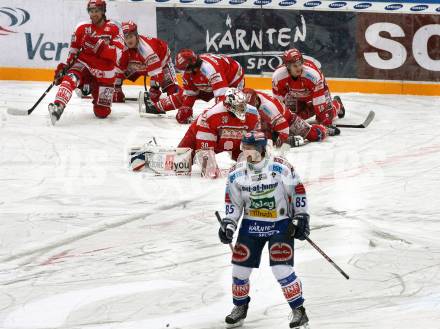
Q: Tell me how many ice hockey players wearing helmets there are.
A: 7